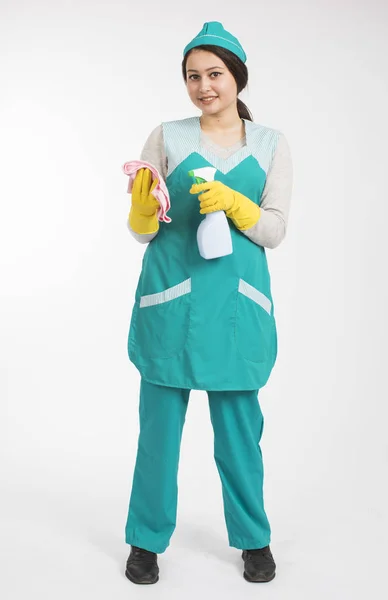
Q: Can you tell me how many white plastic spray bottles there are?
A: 1